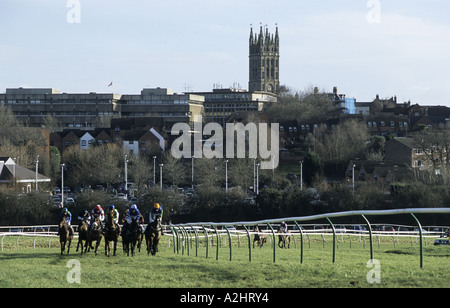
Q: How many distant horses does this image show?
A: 2